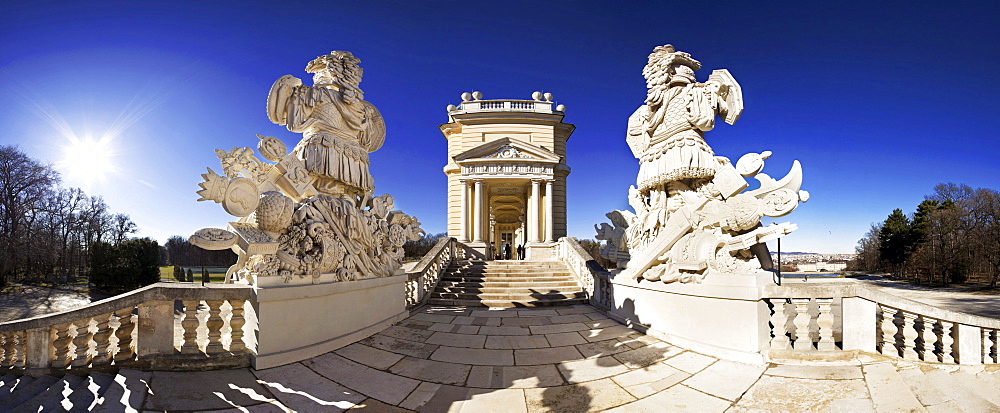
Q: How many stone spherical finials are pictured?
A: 6